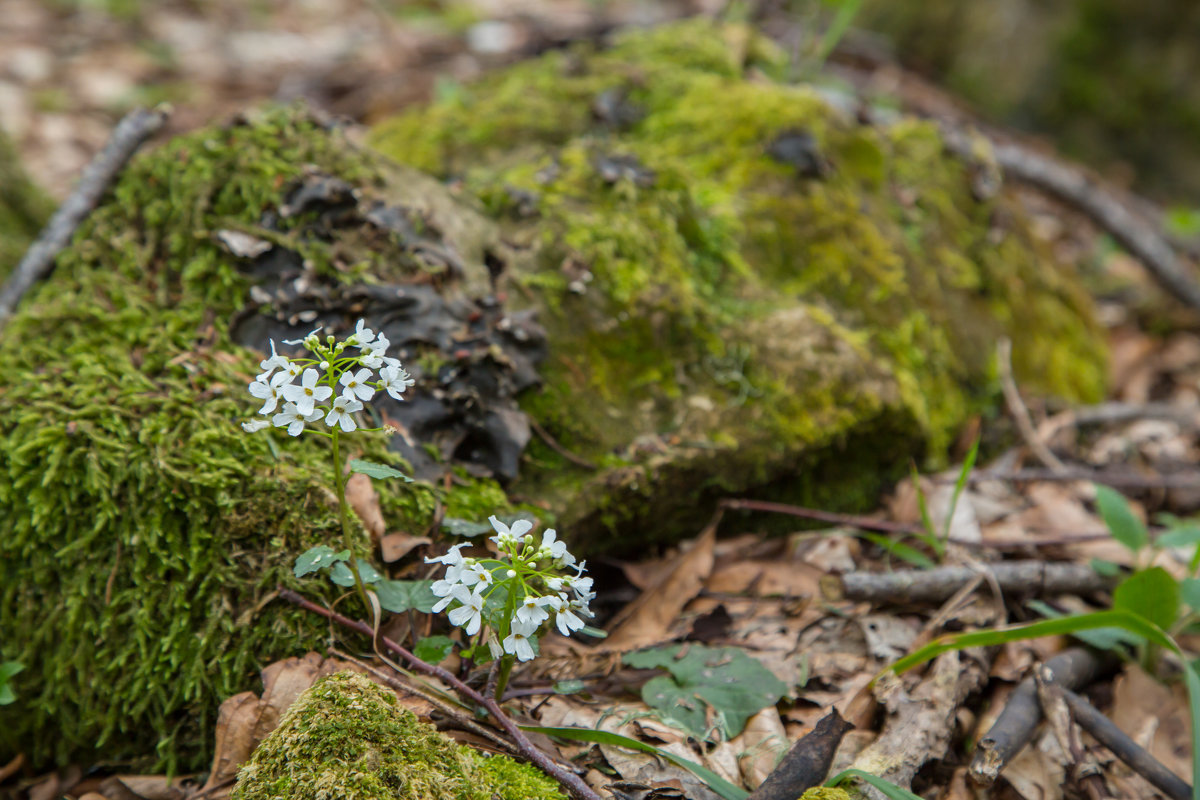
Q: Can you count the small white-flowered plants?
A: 2